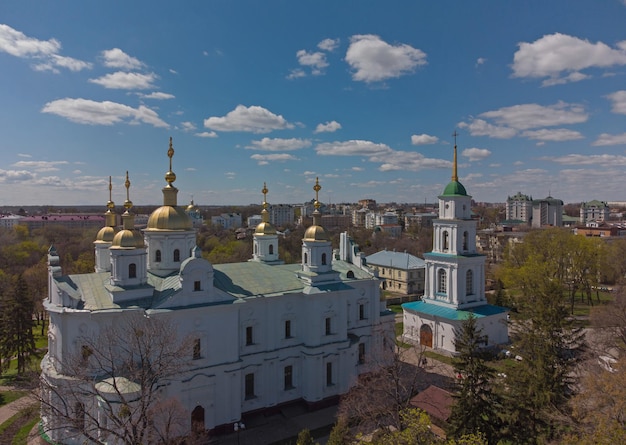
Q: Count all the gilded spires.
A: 6